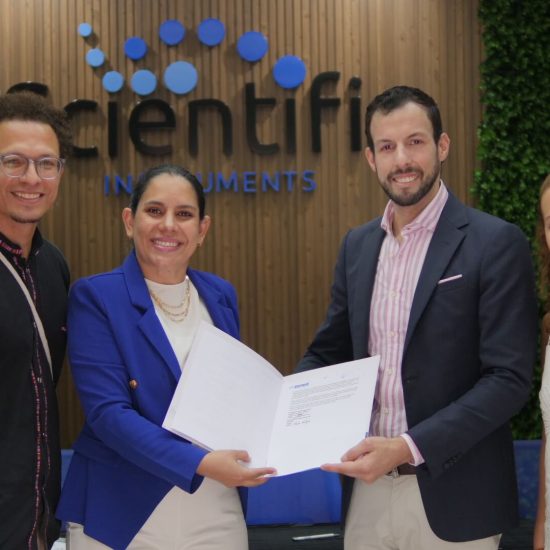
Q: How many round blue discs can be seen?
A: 10